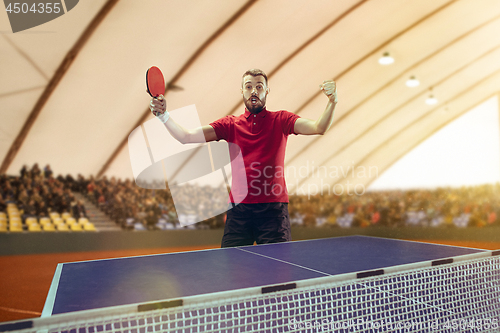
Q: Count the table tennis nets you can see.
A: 1